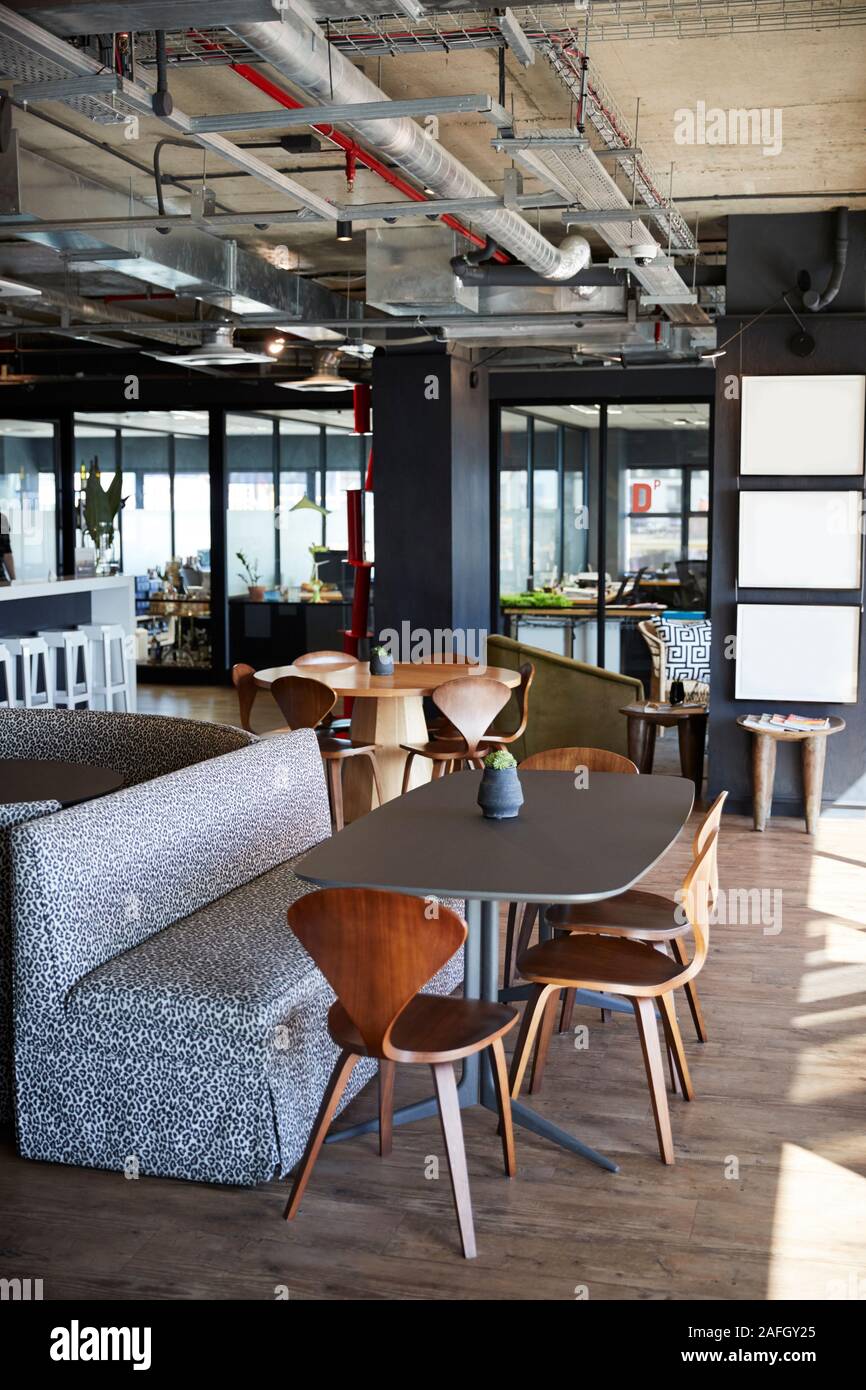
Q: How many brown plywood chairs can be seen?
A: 10